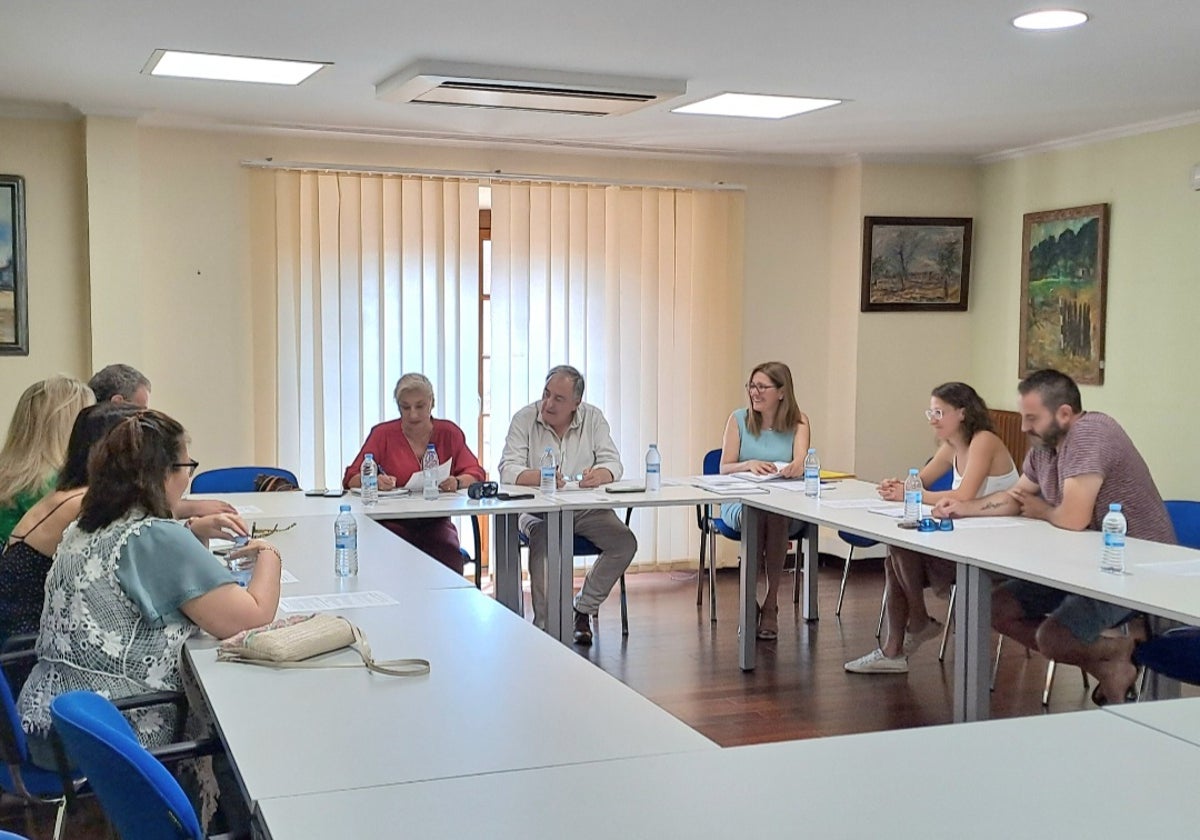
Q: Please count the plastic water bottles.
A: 9